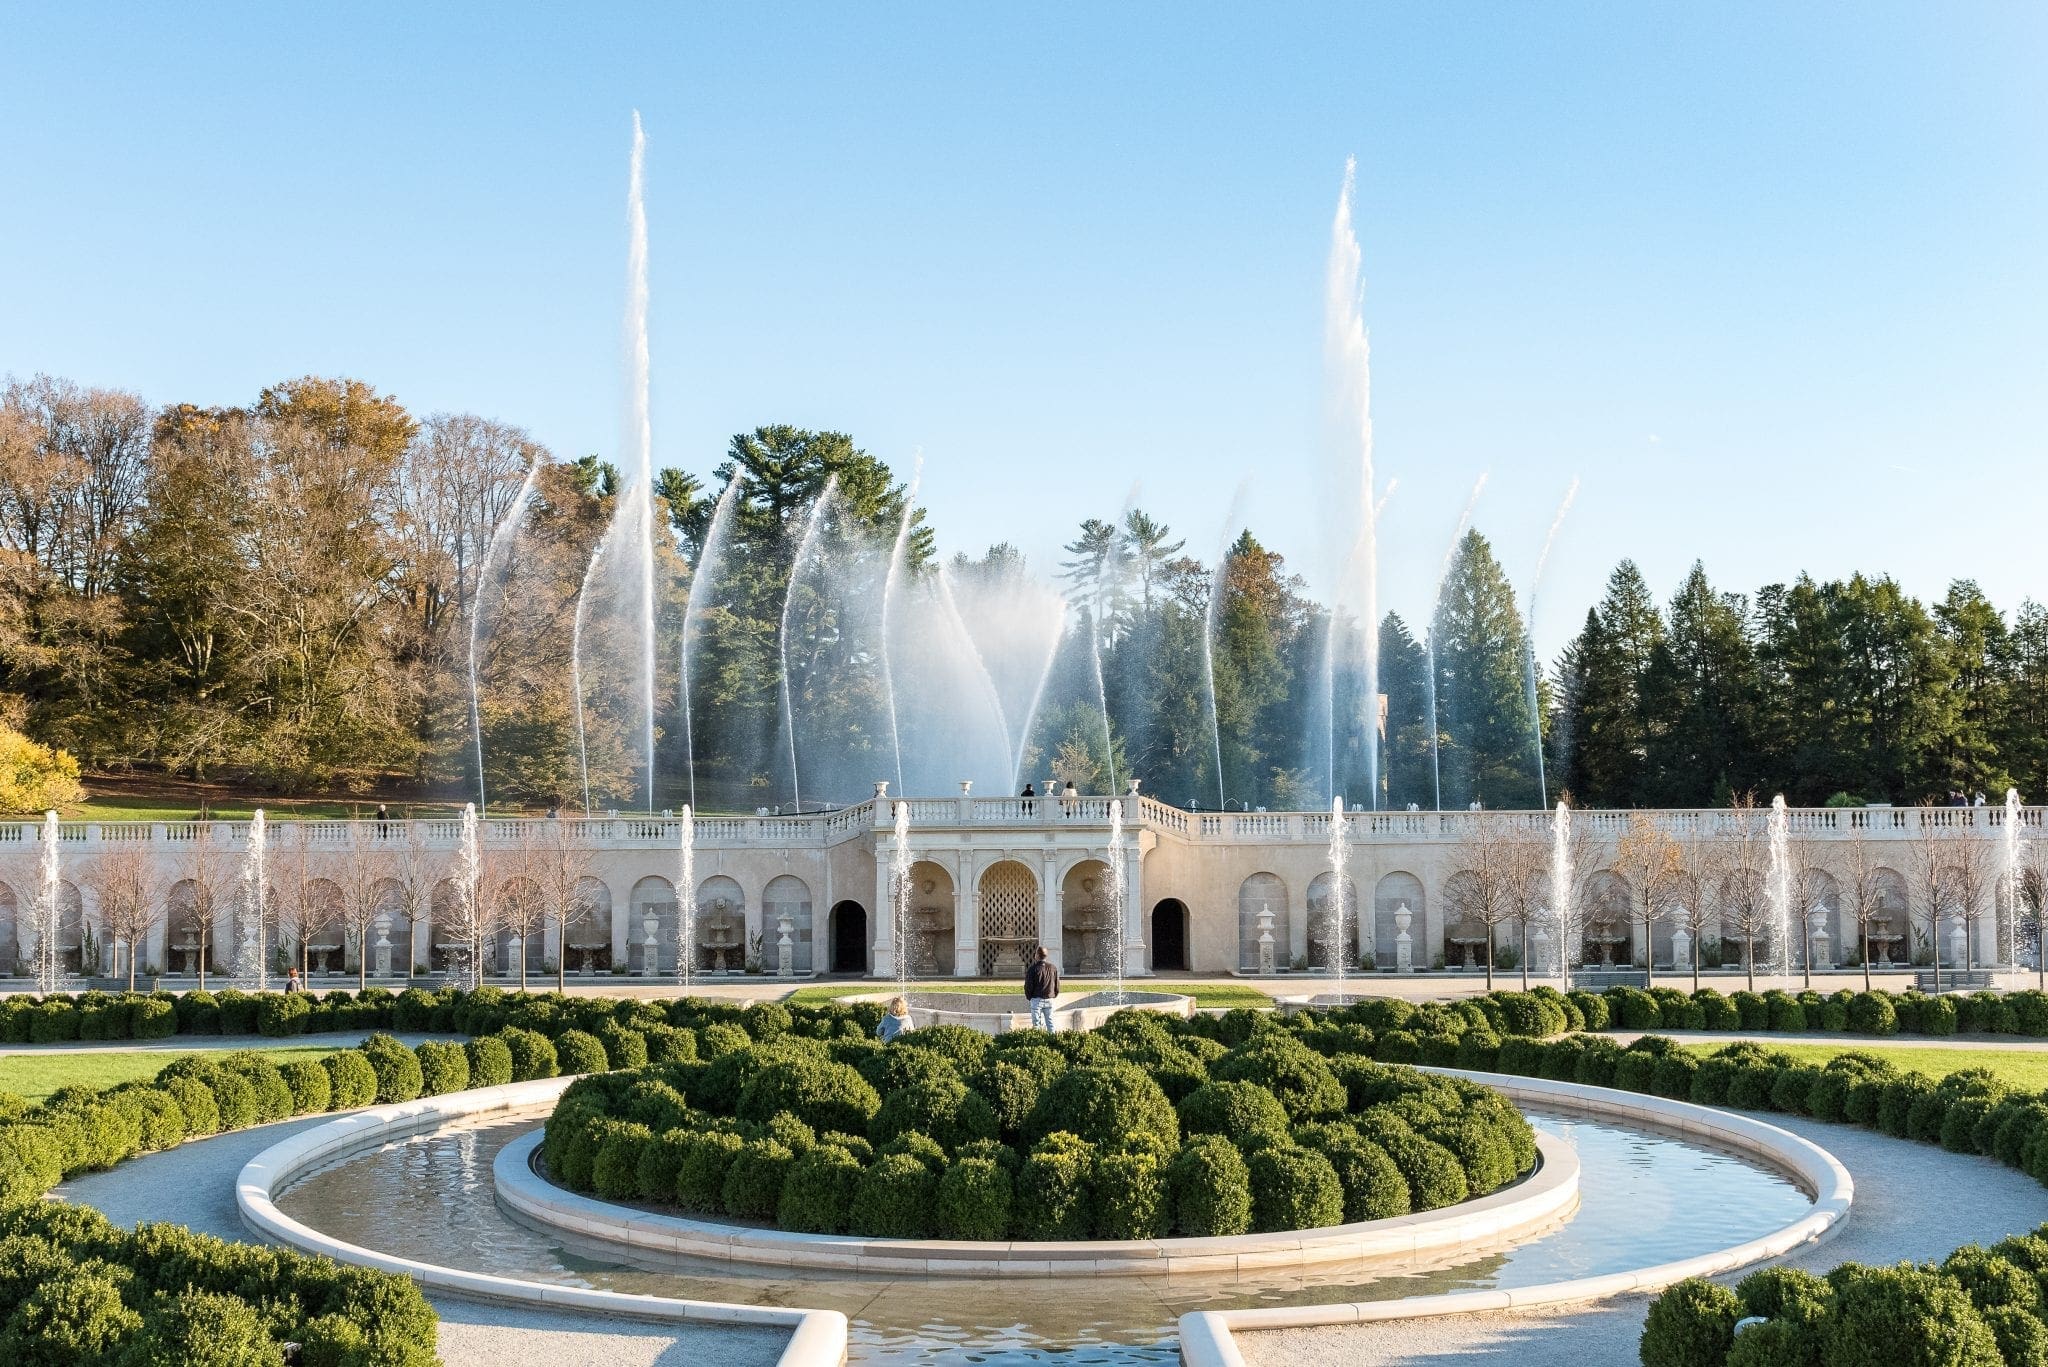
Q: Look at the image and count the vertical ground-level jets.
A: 10